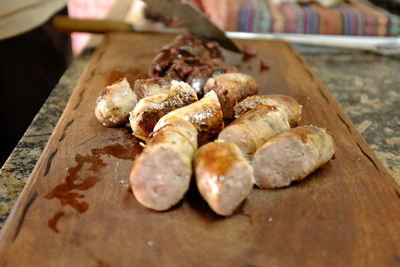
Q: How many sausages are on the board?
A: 10